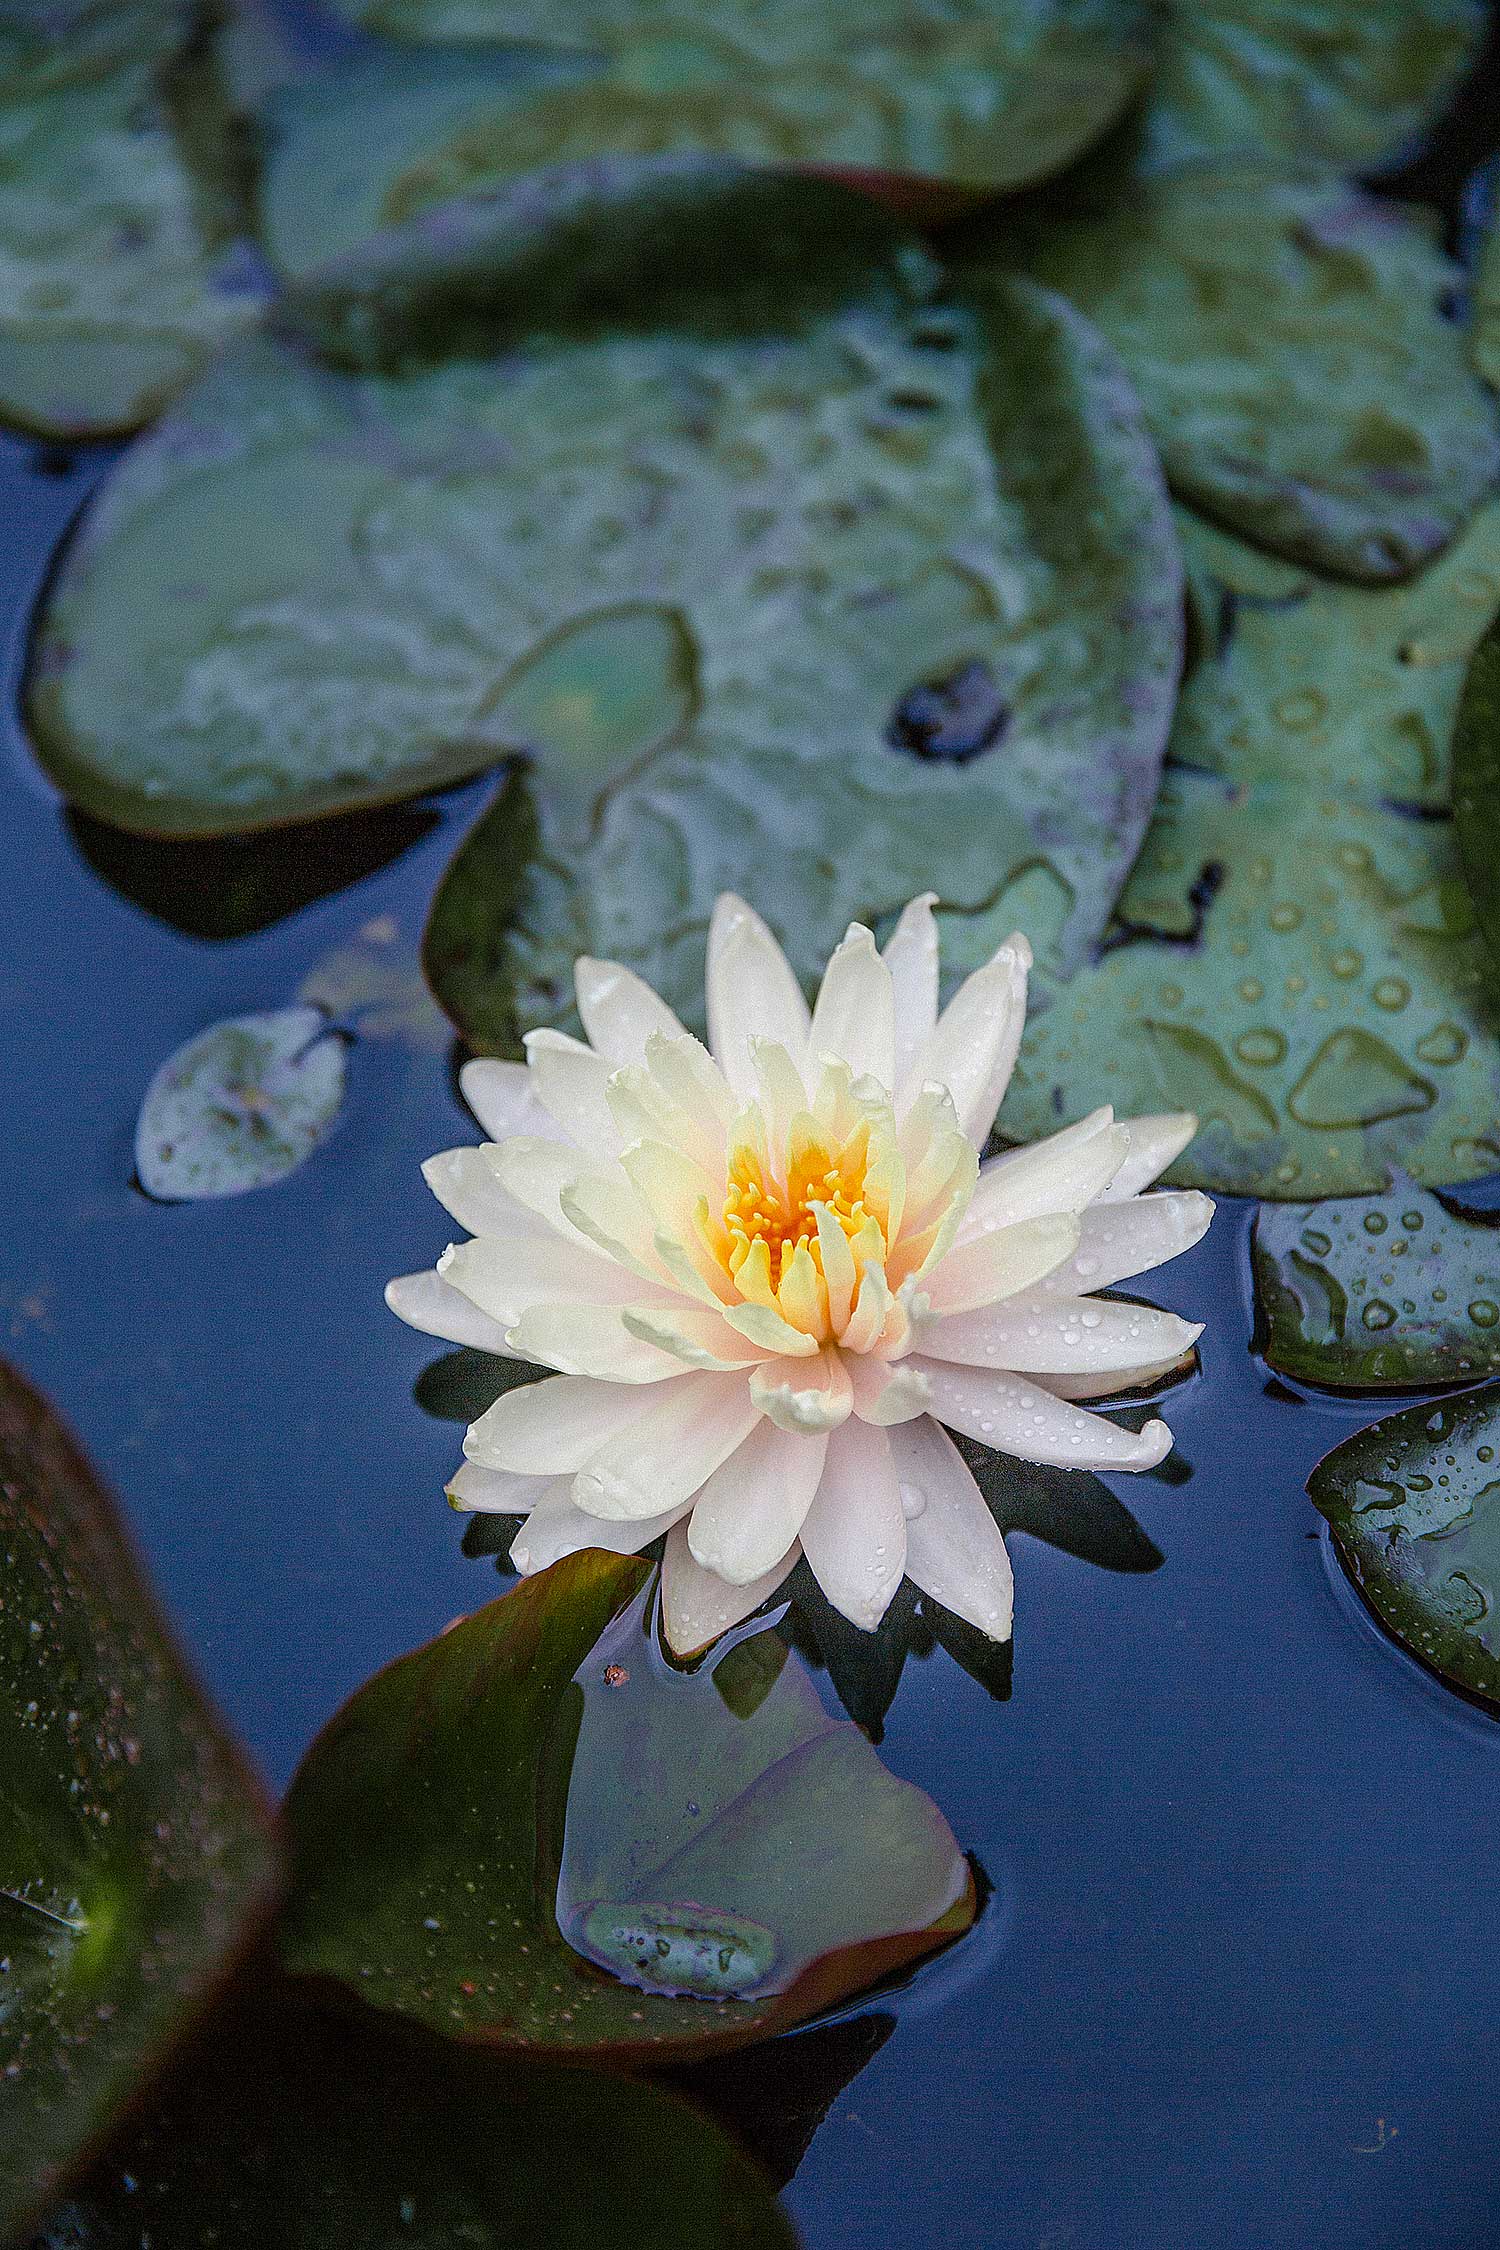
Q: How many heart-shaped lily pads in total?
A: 1